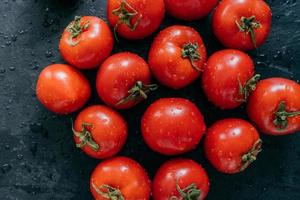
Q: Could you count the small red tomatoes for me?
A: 14